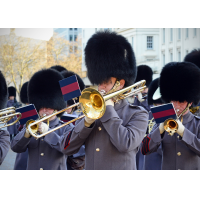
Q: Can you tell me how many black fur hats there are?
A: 11